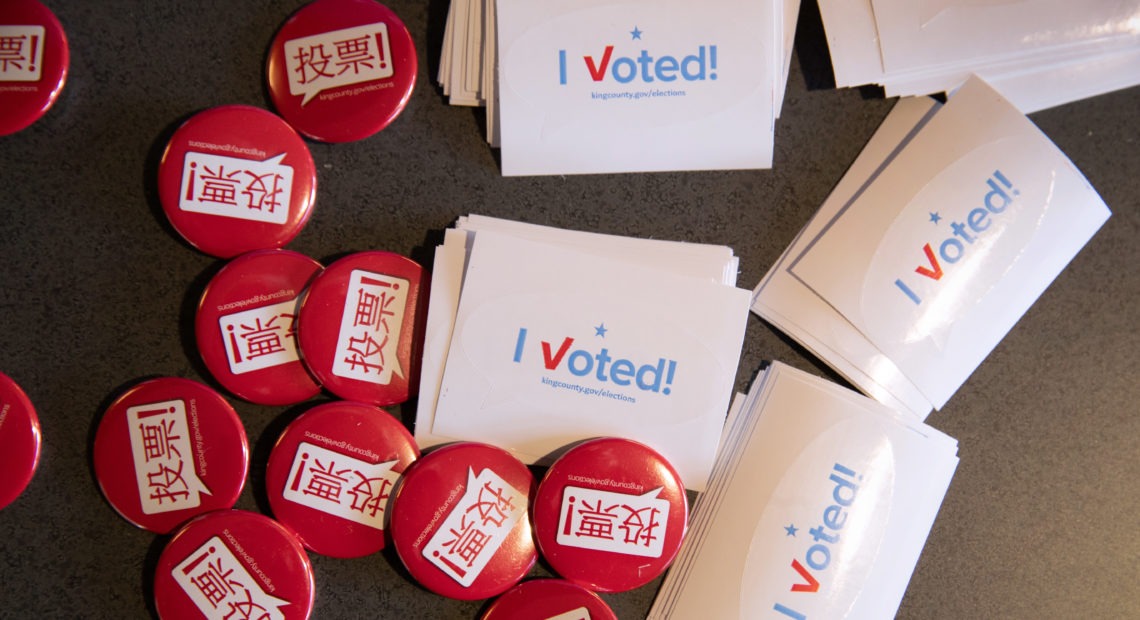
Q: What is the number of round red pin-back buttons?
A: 12